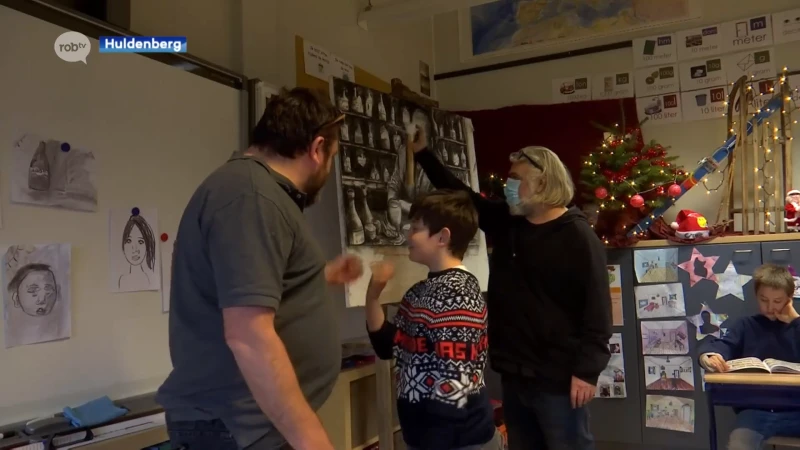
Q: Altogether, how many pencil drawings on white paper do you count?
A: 3